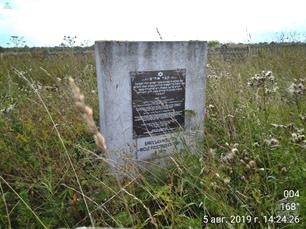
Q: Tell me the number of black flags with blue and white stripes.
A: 0